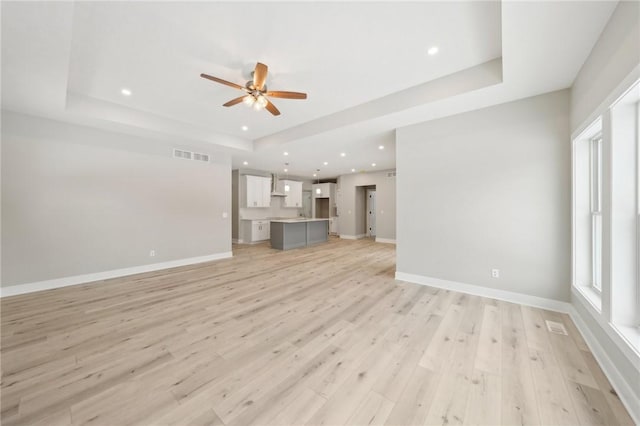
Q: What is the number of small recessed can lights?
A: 12